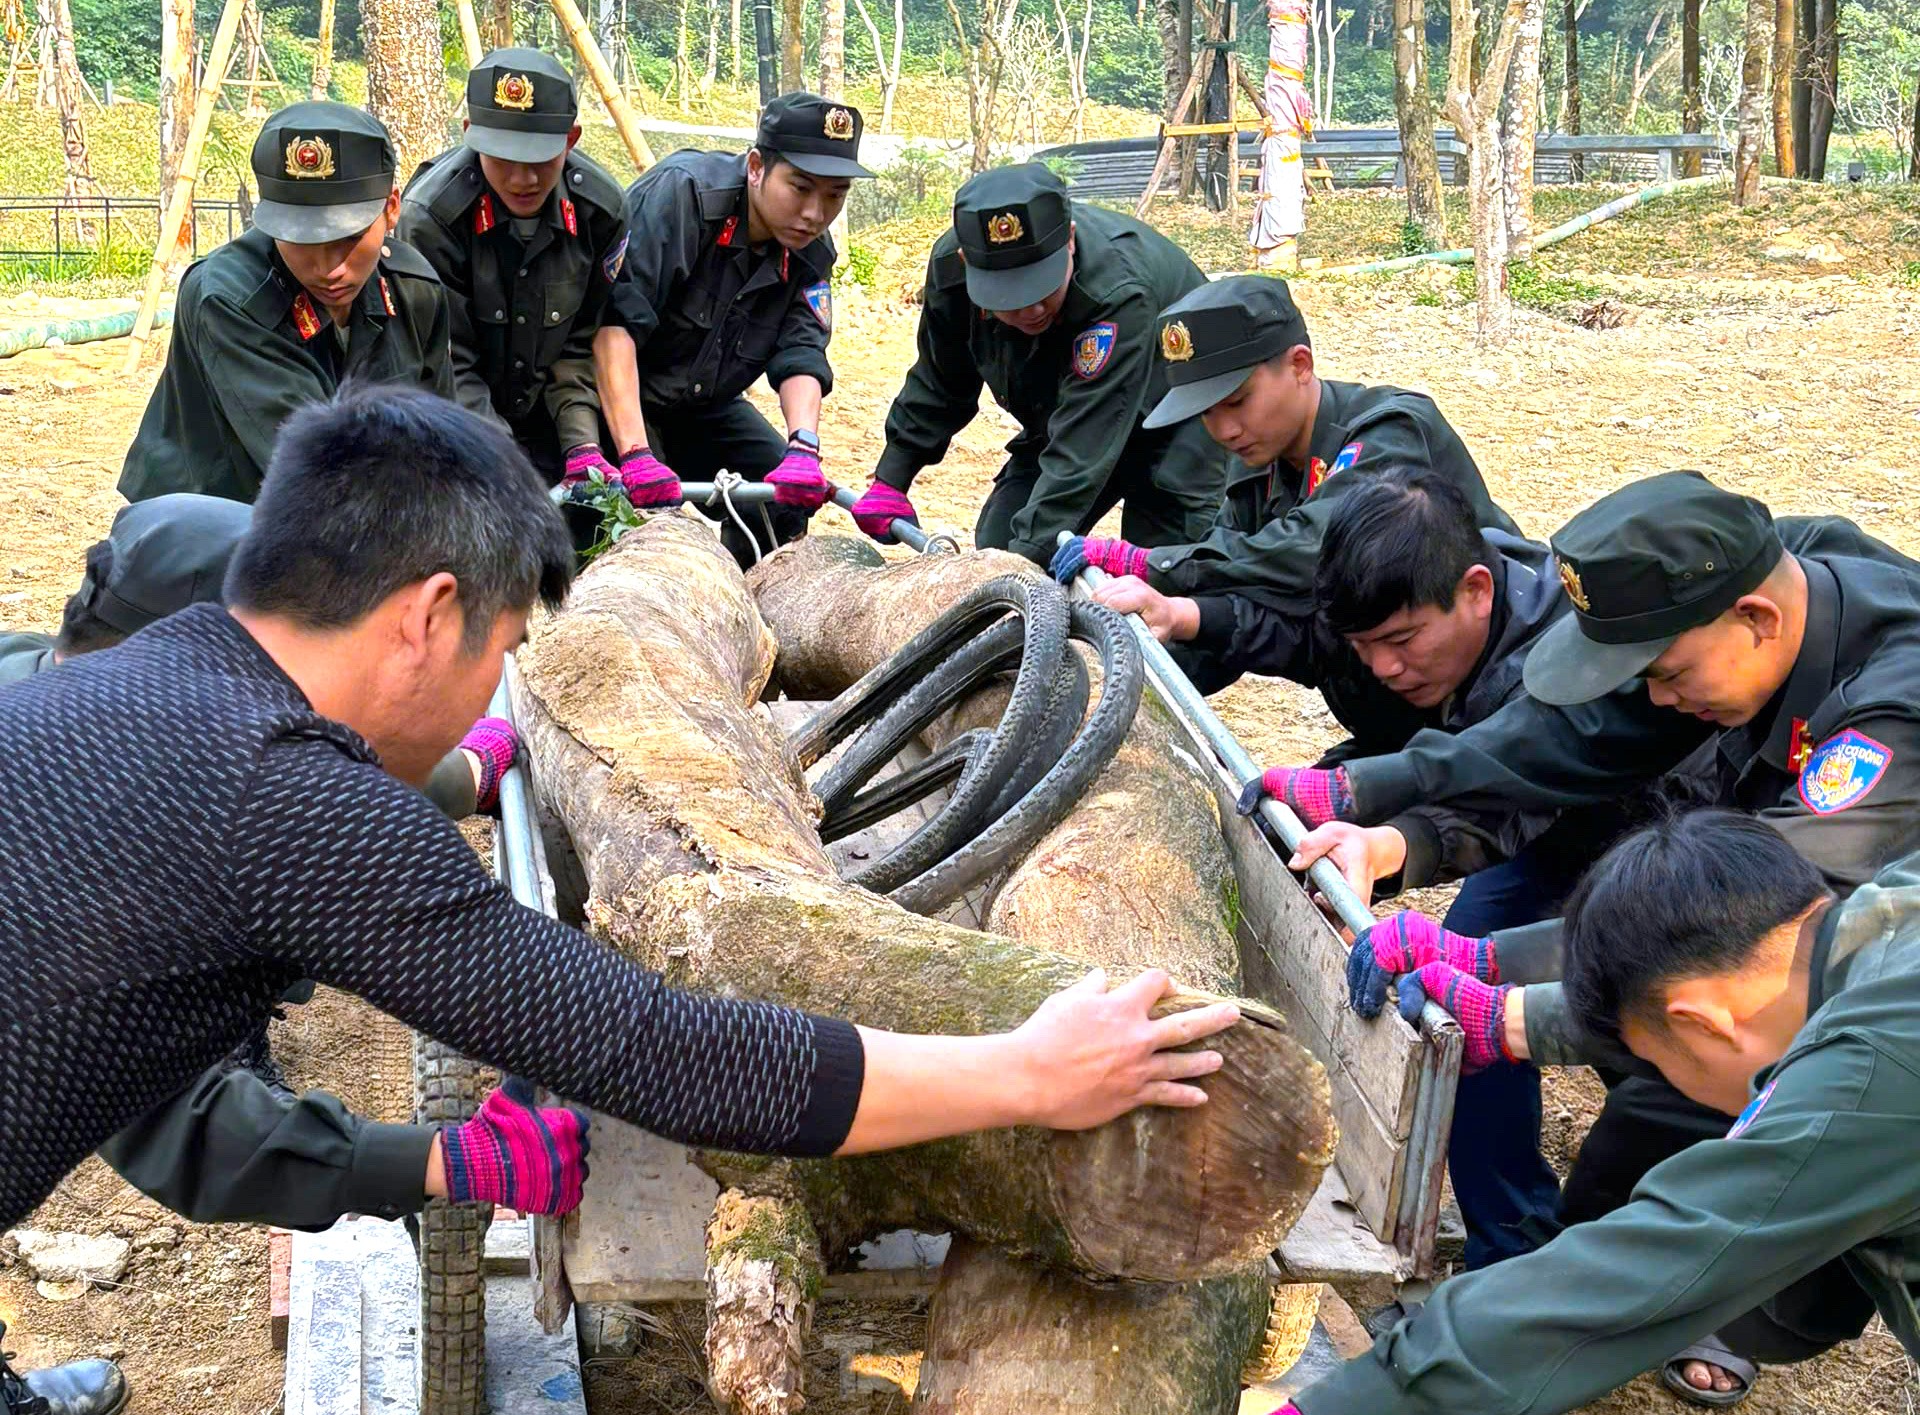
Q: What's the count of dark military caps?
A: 7